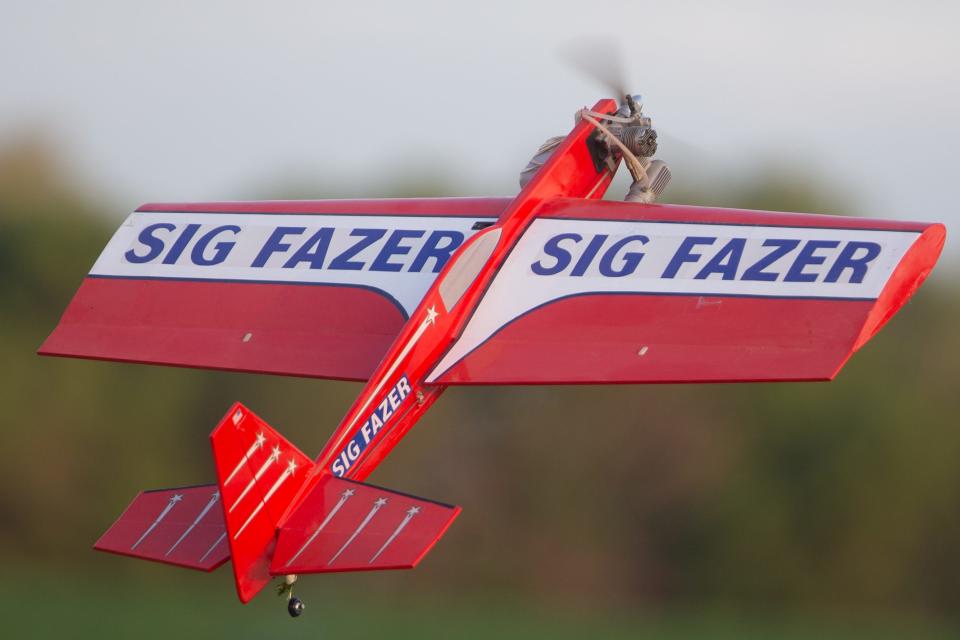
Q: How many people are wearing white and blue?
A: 0